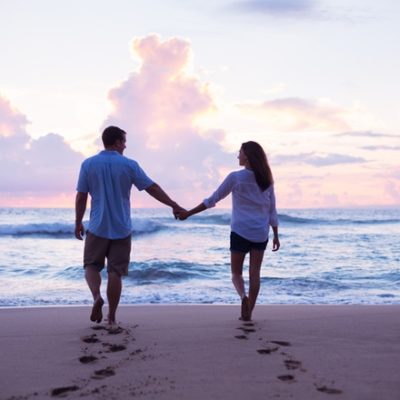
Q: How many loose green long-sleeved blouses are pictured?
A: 0